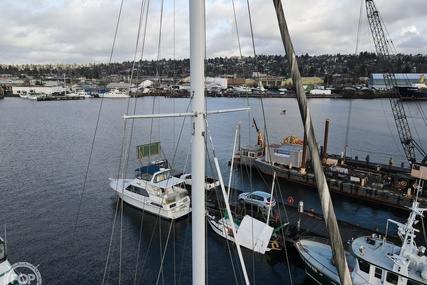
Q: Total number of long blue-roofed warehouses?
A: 1